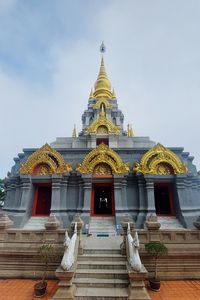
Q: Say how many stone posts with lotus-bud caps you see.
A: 6